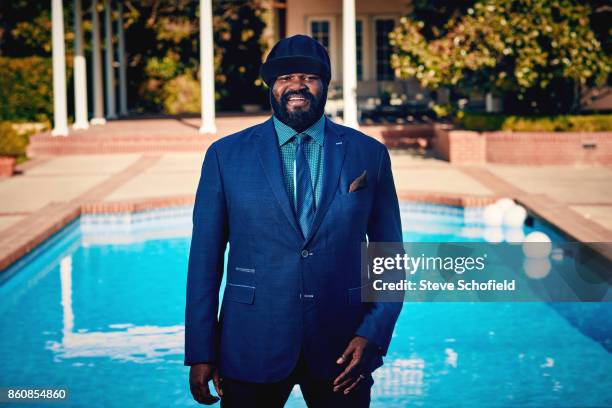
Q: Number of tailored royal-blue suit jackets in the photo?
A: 1